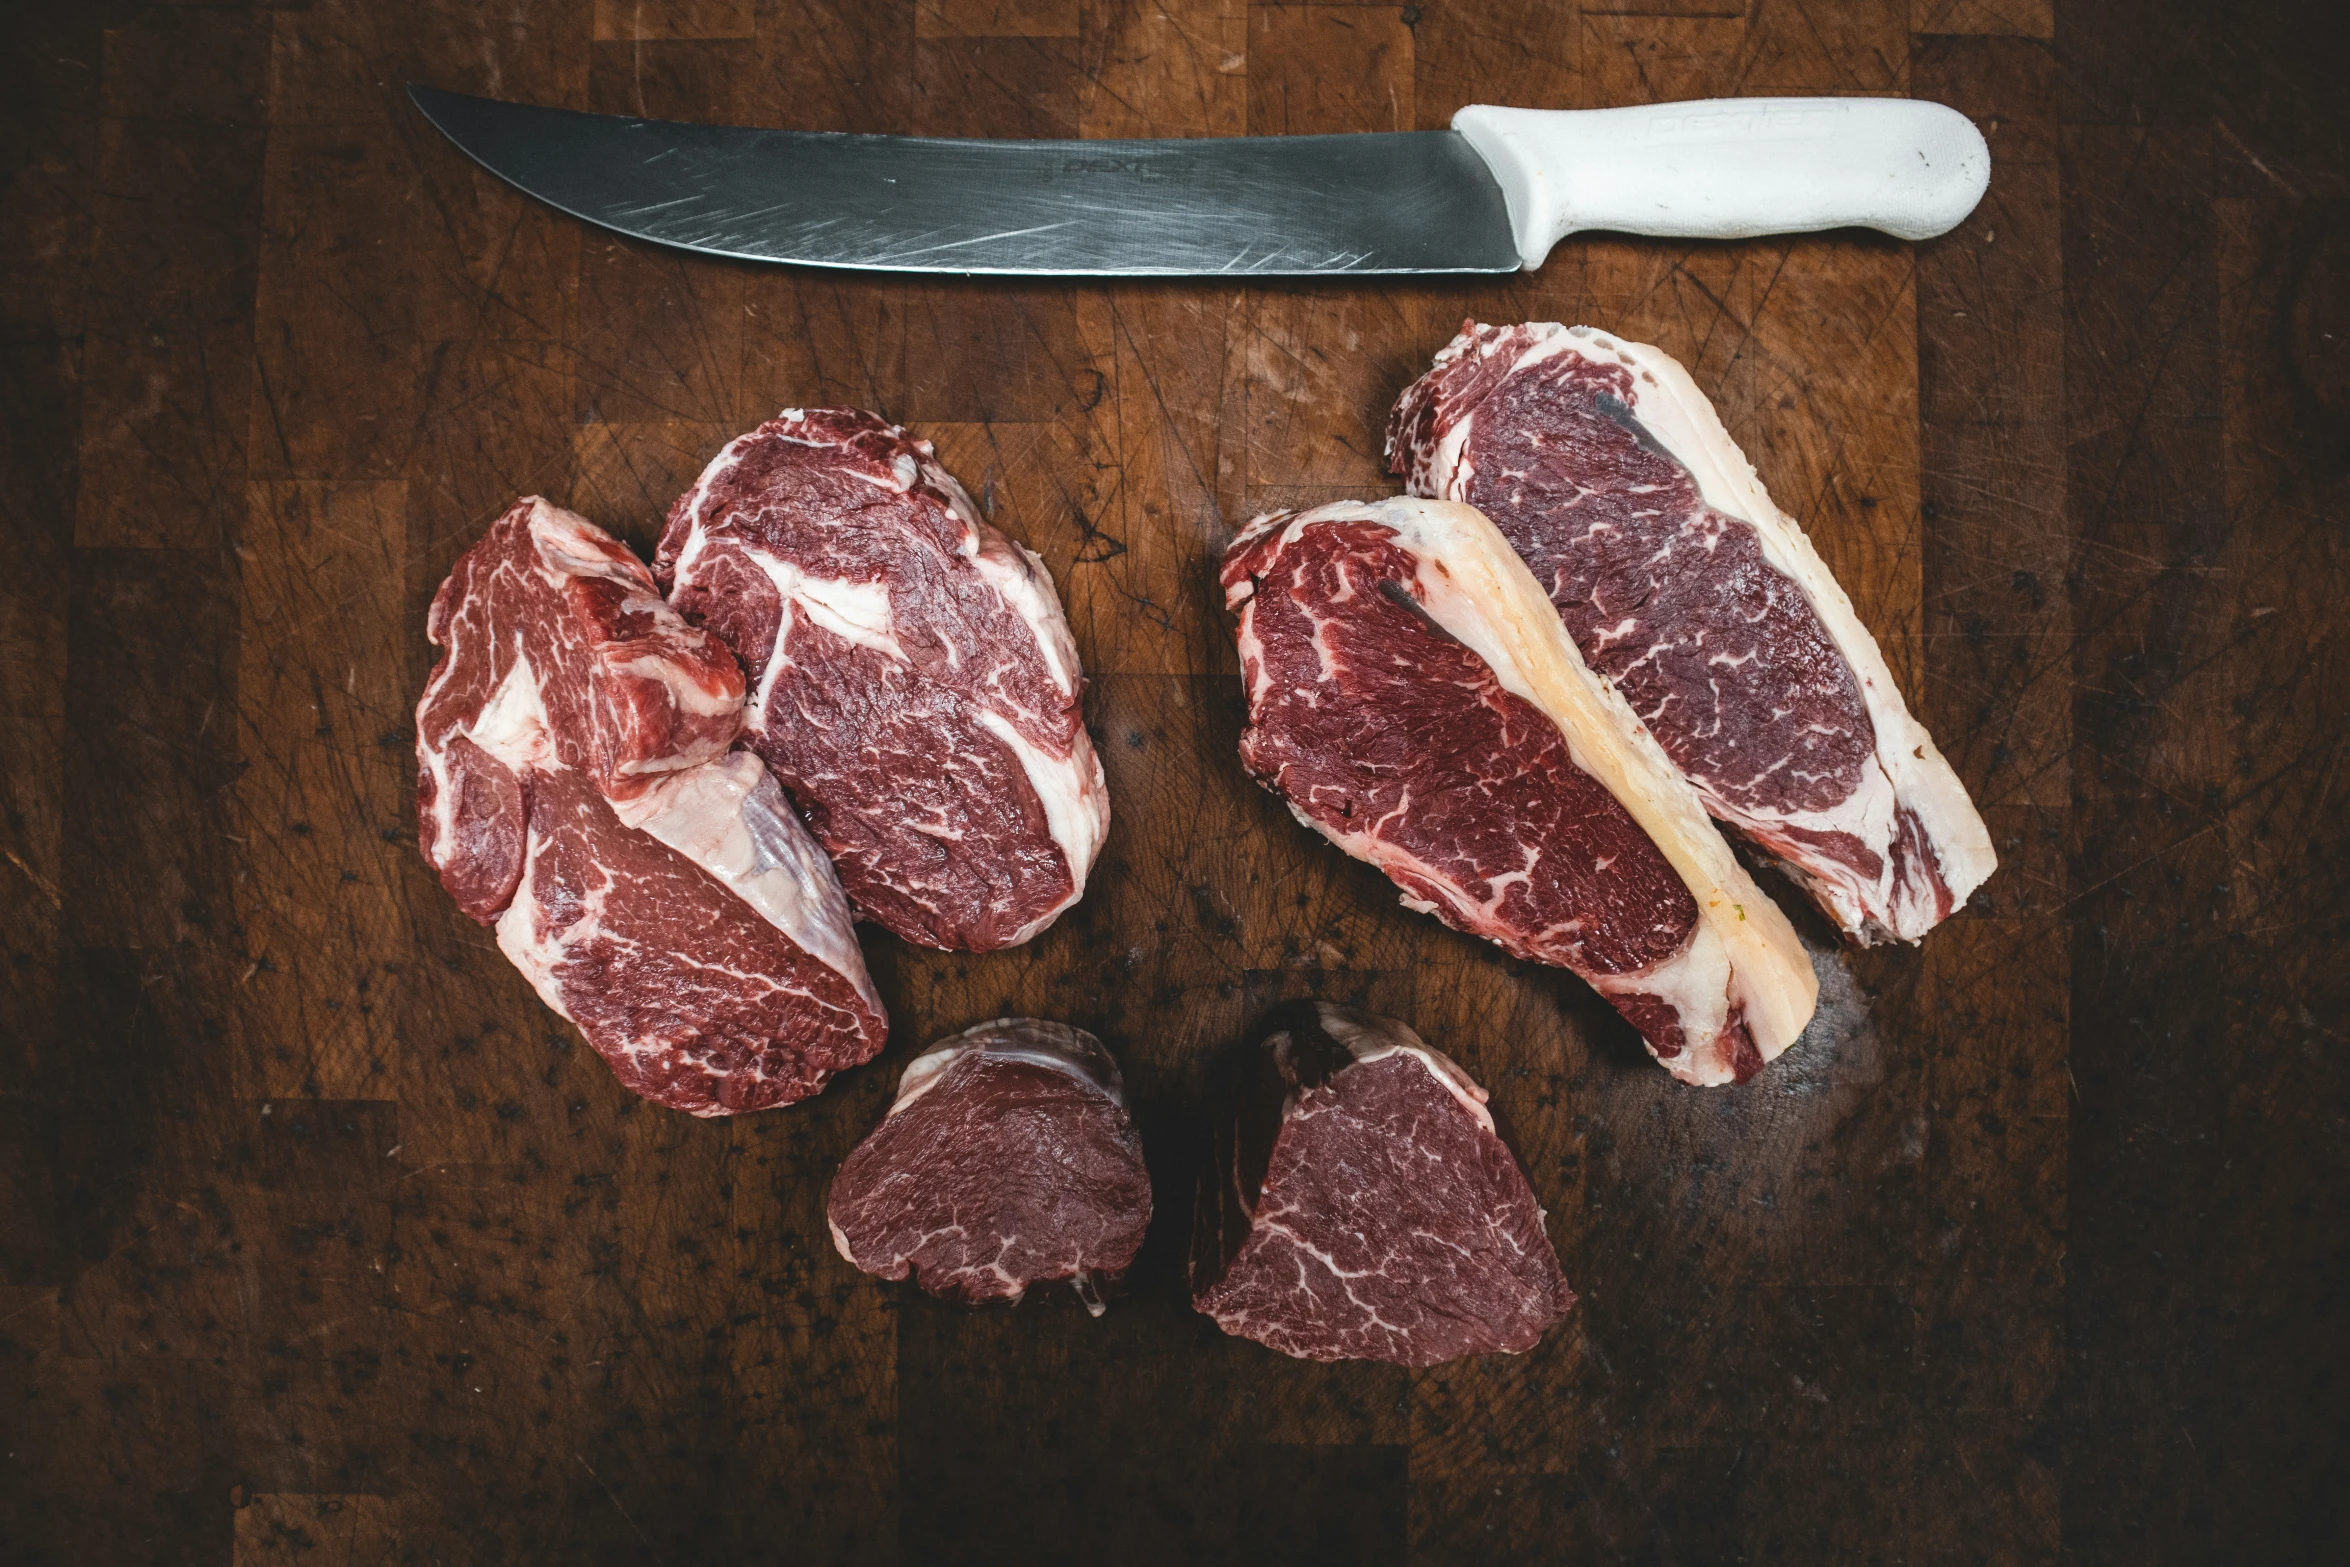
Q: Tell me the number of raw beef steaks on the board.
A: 6